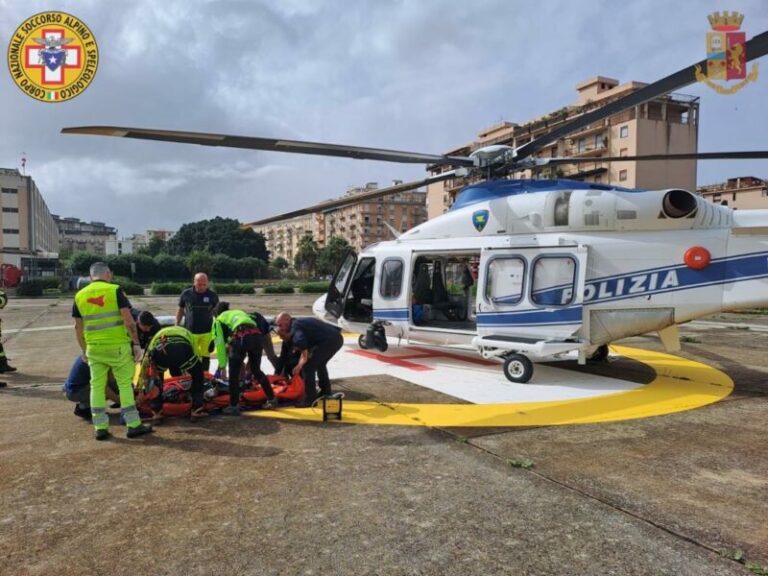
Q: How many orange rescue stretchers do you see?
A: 1